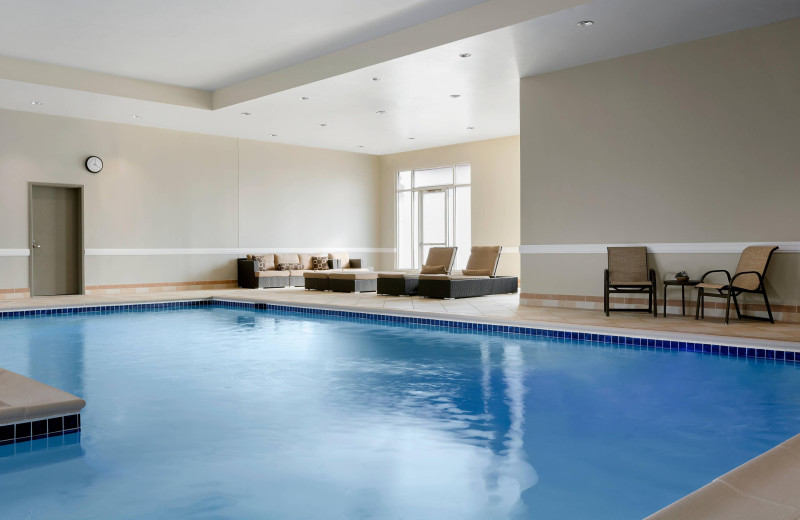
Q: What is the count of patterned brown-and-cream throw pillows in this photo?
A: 3